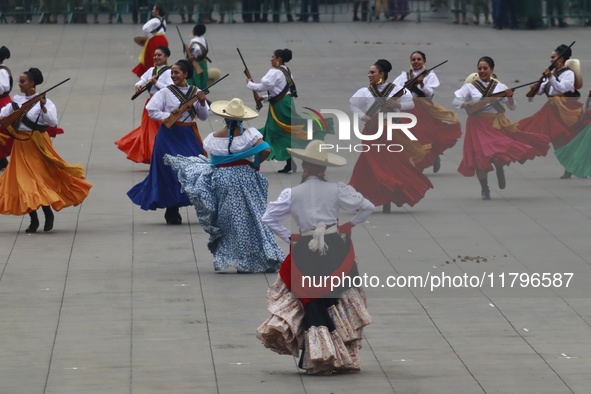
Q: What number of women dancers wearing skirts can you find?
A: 14